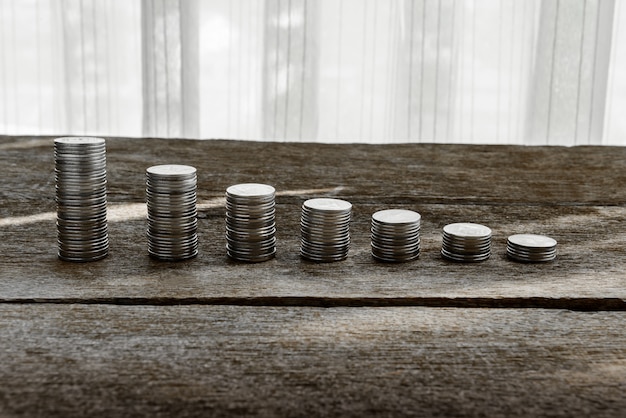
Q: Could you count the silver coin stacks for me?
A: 7